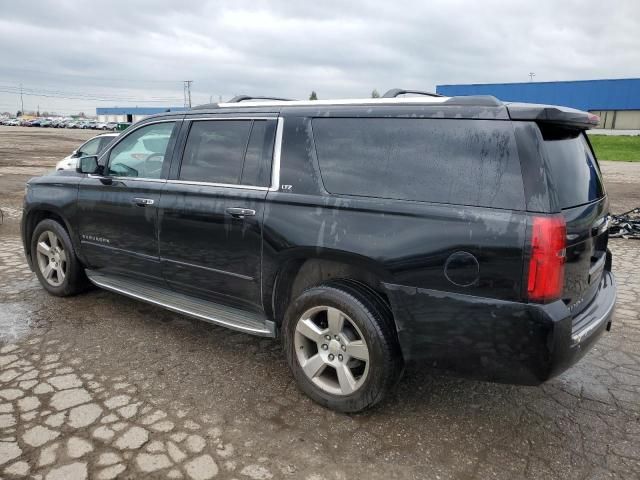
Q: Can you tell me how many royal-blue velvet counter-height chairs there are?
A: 0